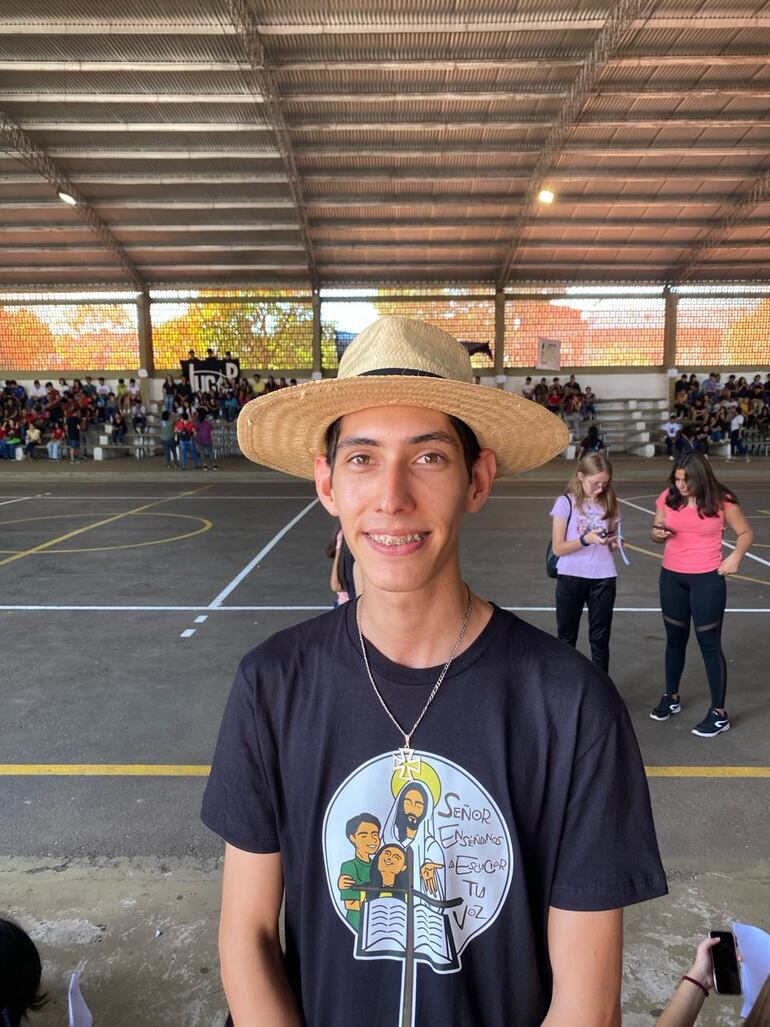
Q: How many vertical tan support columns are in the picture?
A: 4